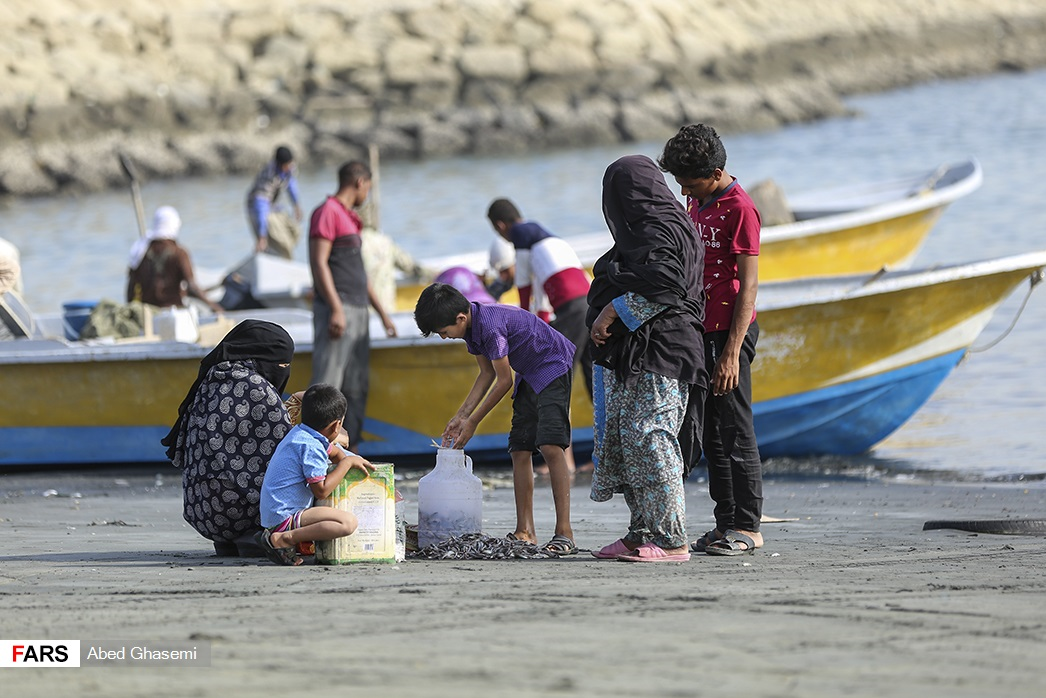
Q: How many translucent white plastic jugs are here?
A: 1